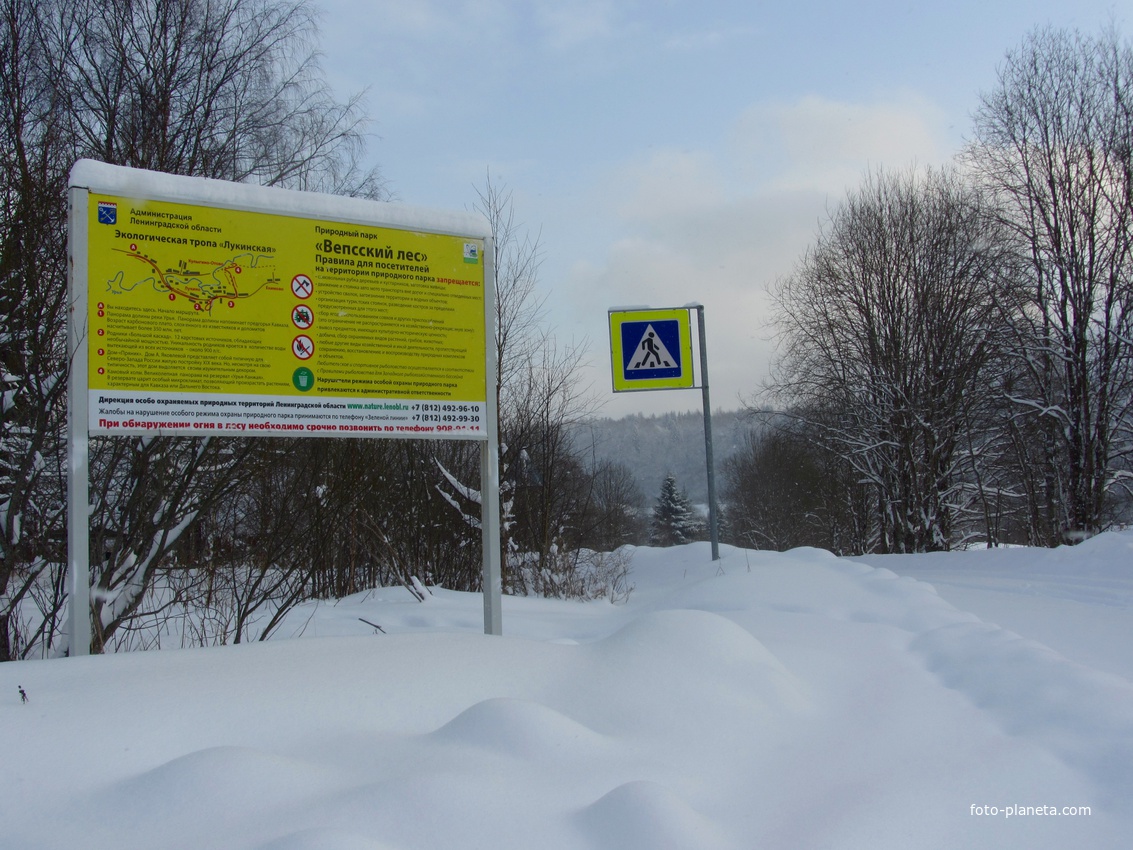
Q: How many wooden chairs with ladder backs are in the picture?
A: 0